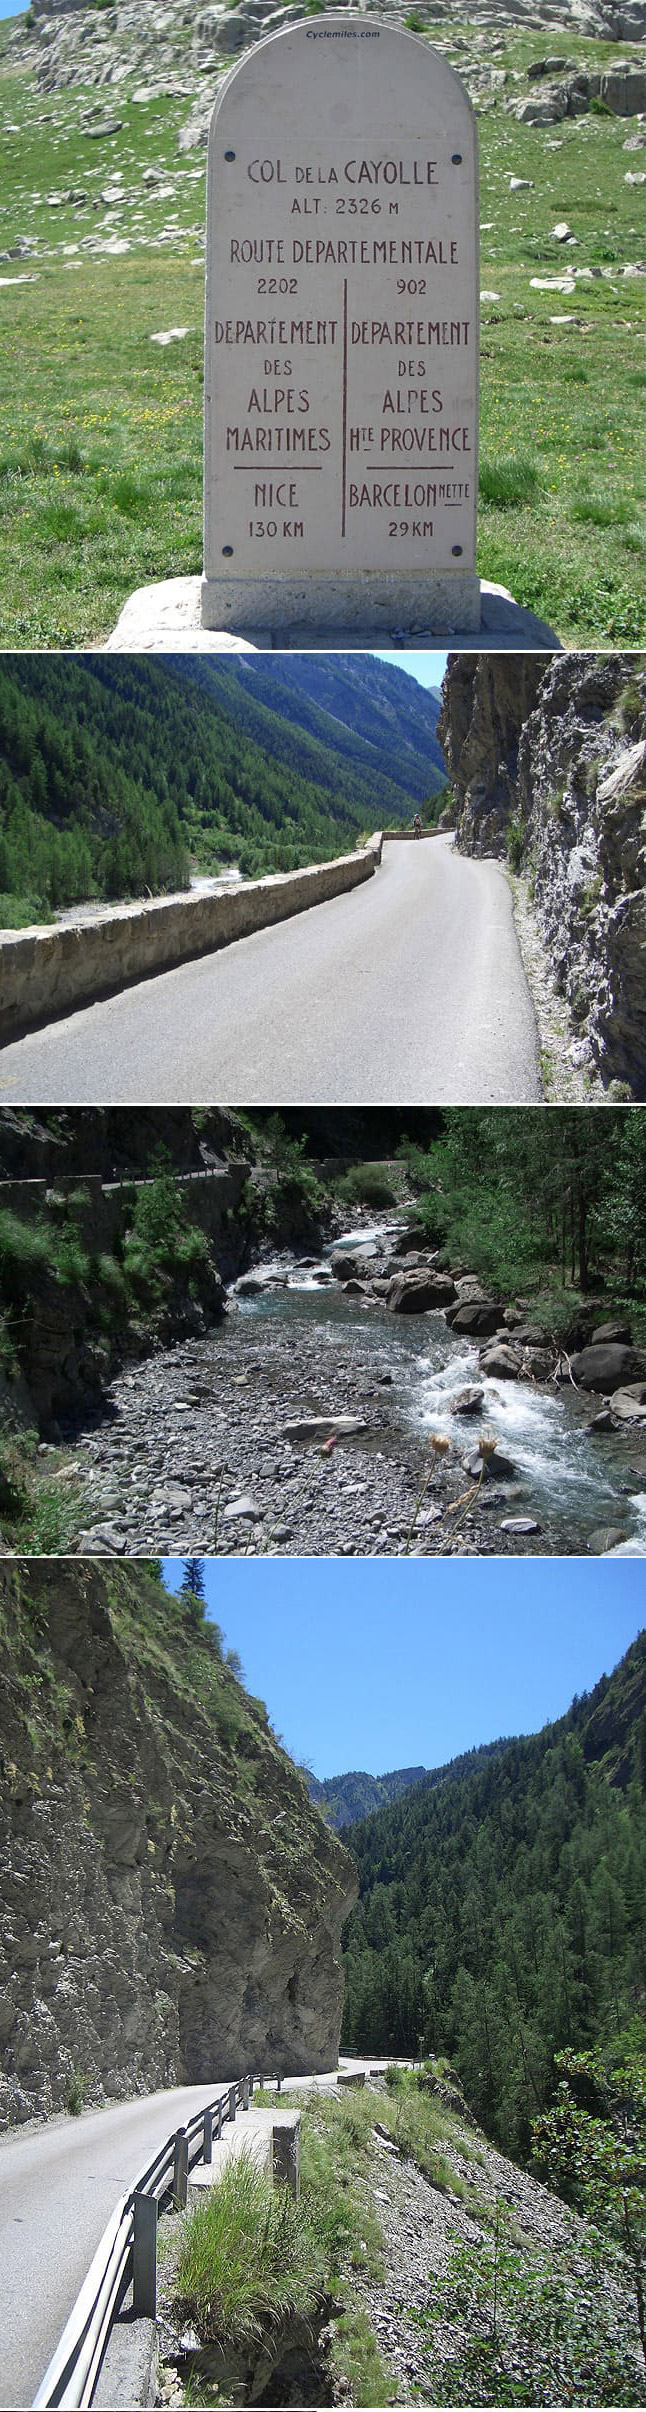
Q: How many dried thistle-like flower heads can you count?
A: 2